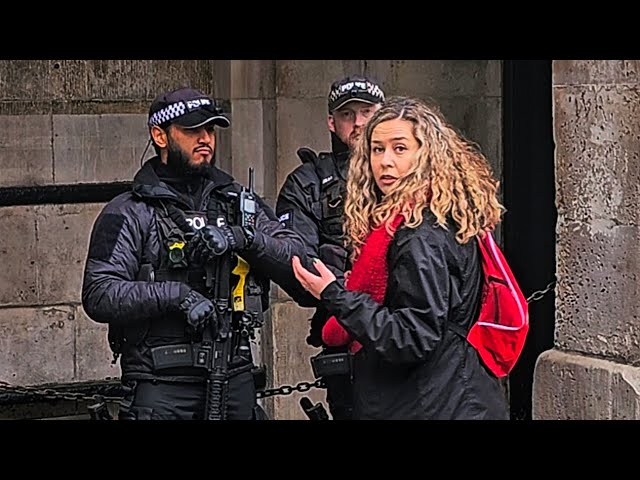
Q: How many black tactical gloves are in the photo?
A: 2